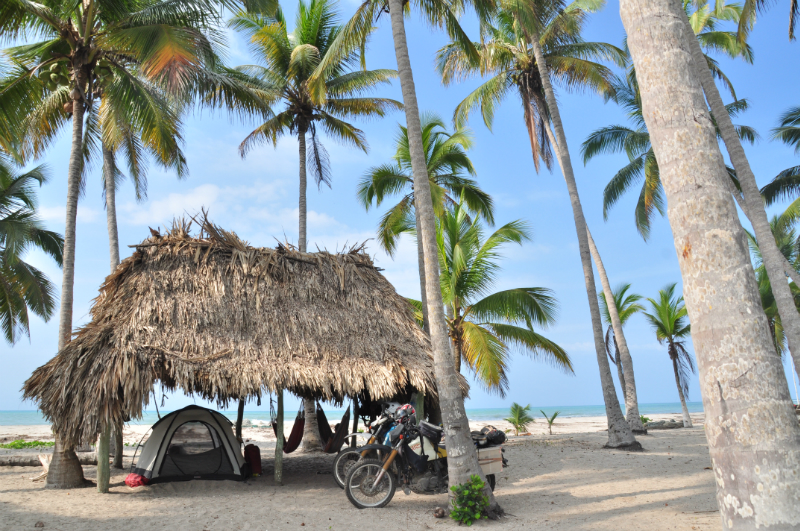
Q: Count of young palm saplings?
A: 2